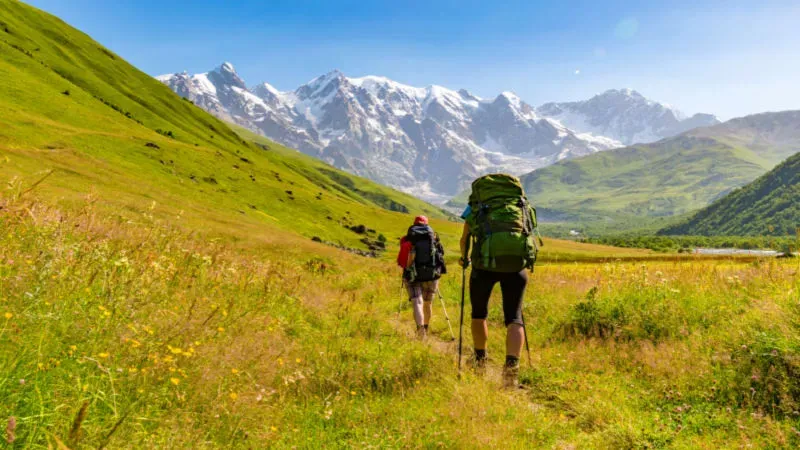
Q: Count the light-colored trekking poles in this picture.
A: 2